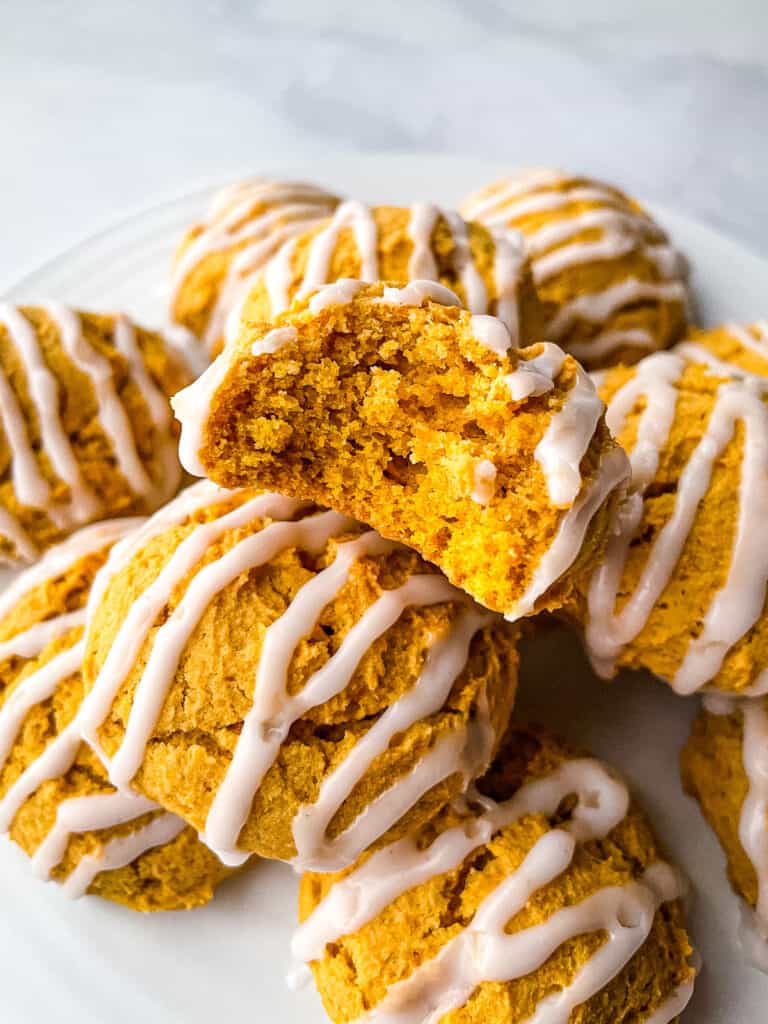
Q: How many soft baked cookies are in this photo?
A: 11